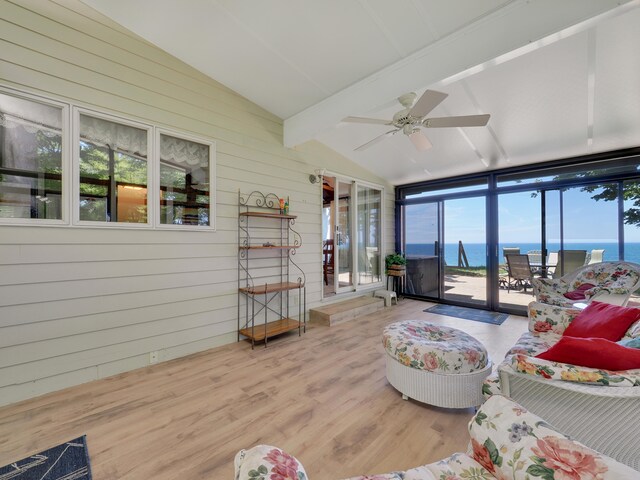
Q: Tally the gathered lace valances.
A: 3